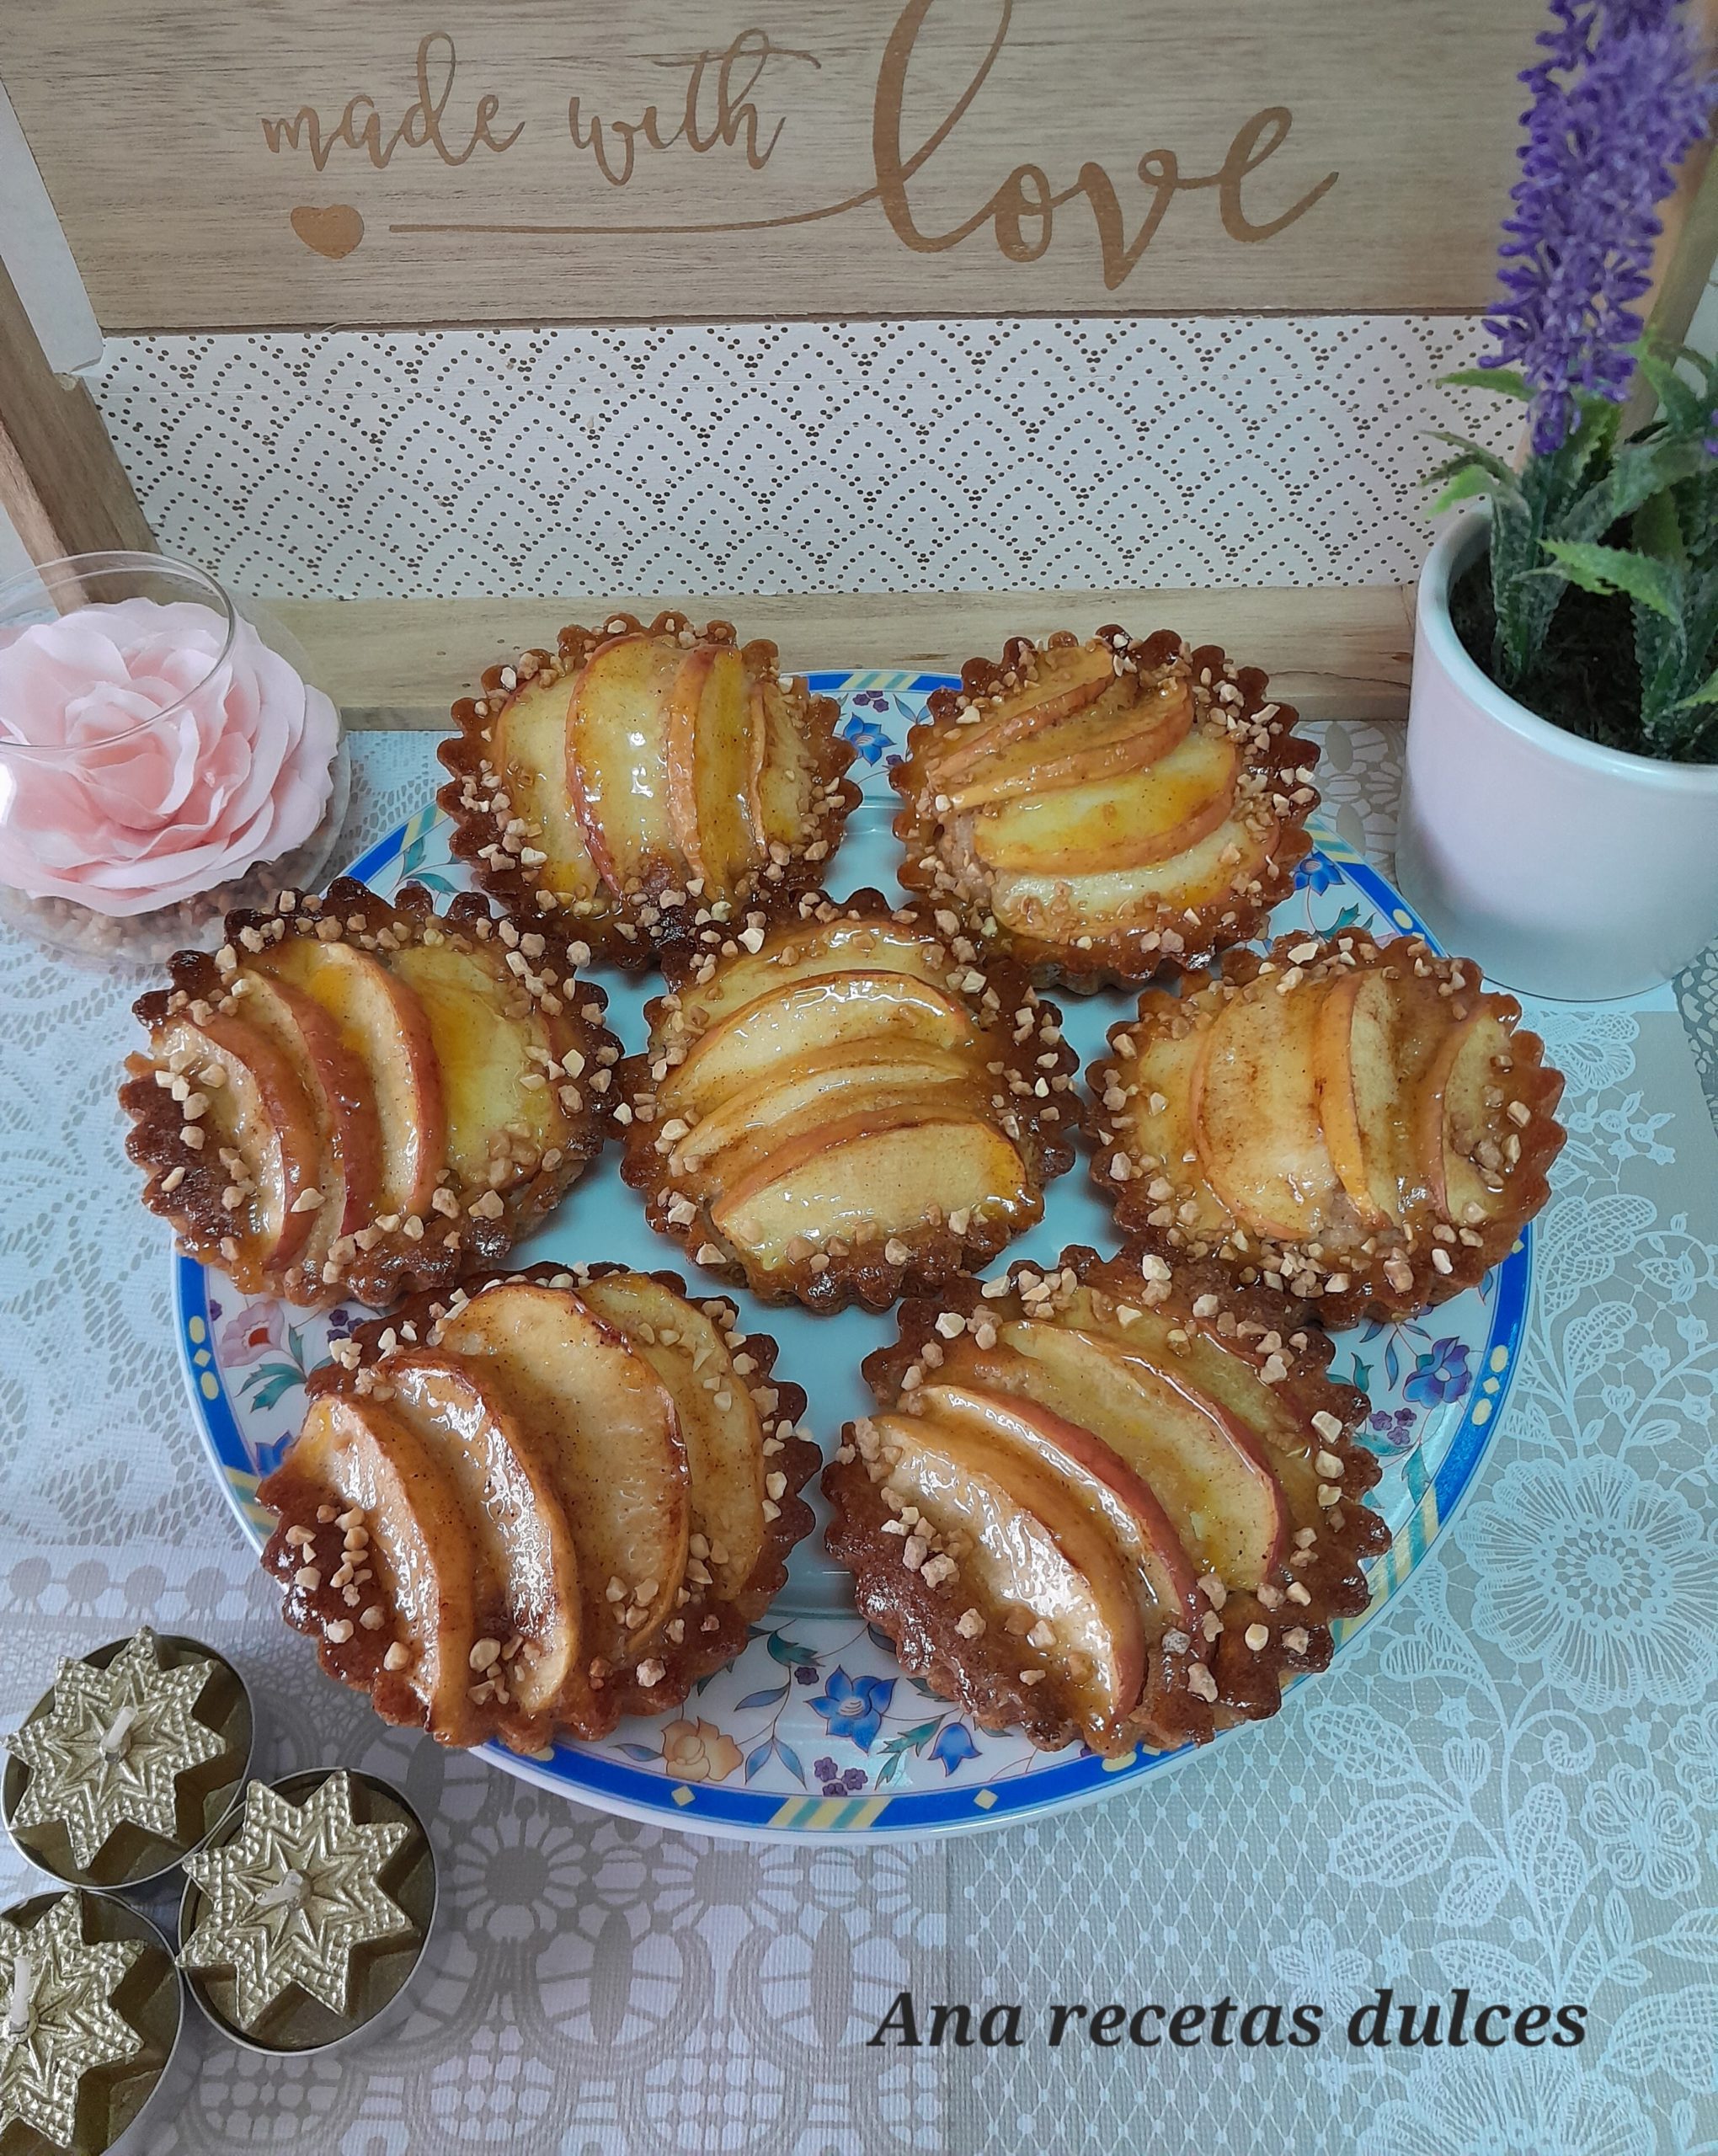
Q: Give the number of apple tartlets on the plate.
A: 7